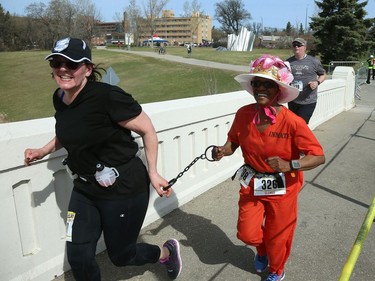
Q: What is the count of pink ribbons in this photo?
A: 1